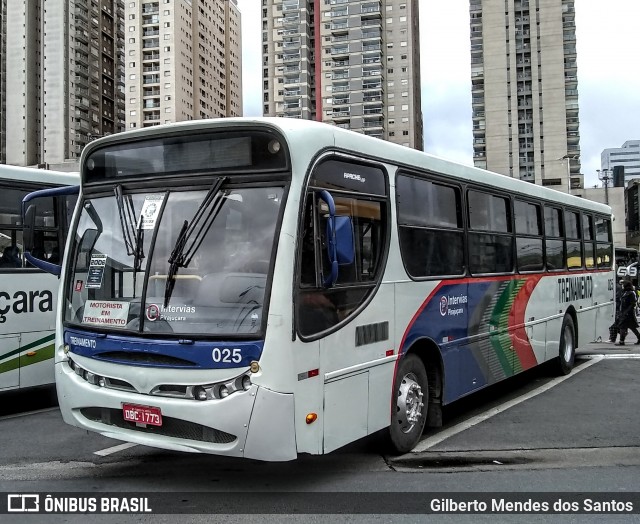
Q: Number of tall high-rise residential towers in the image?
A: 4